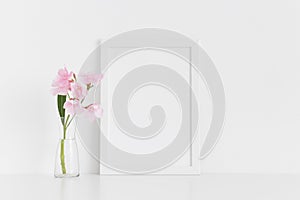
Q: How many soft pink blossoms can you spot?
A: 5